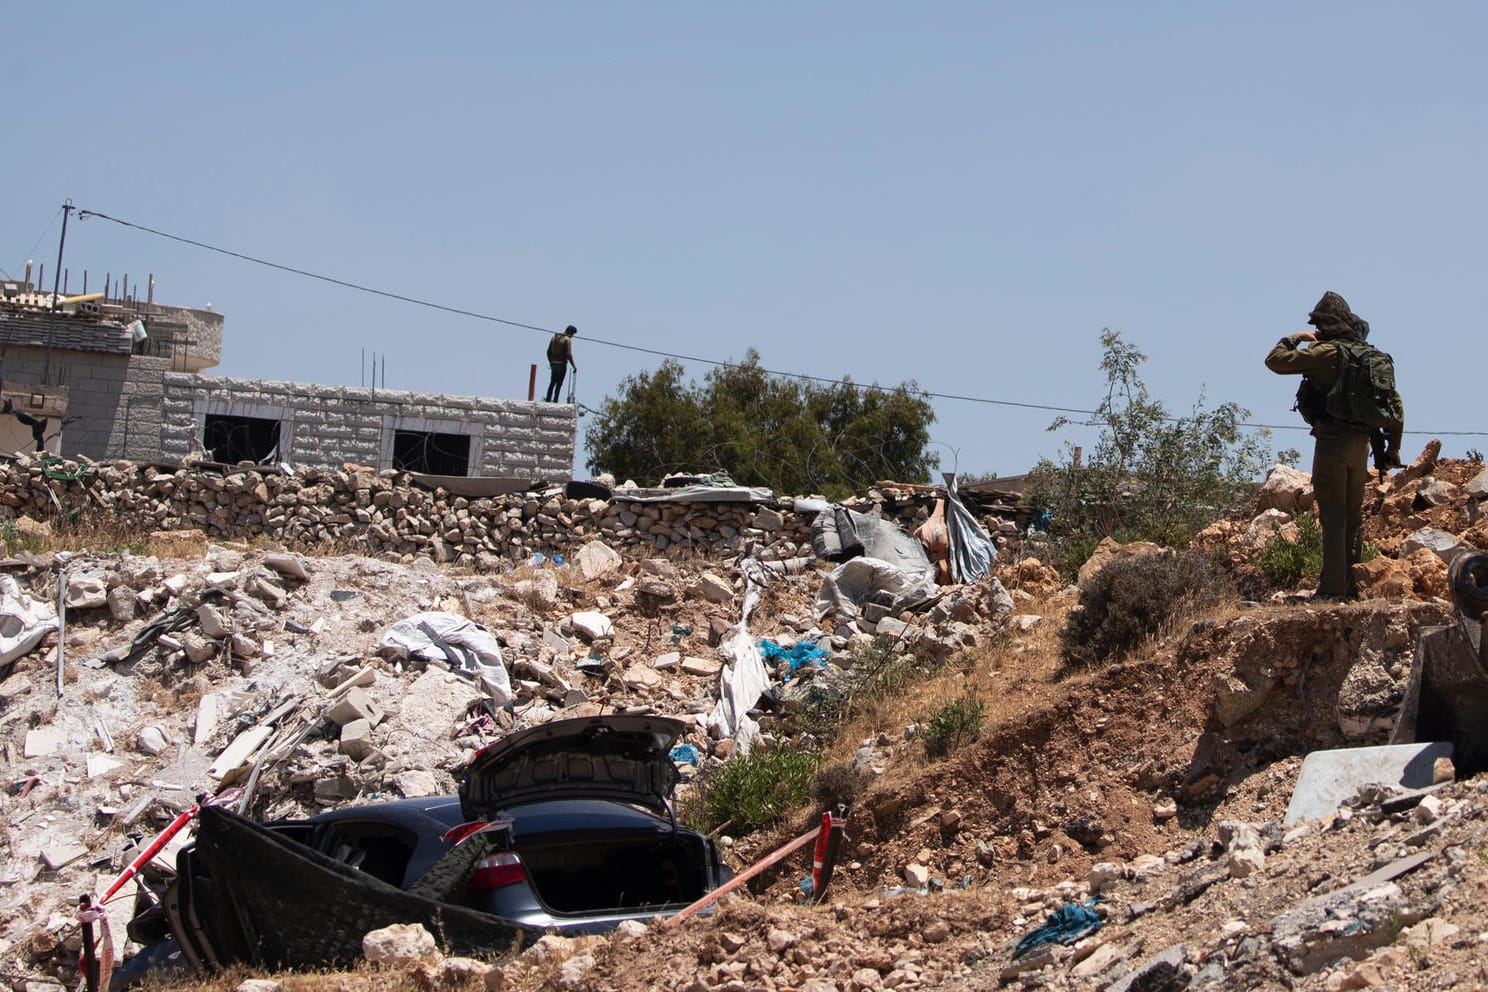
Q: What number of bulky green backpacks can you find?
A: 1